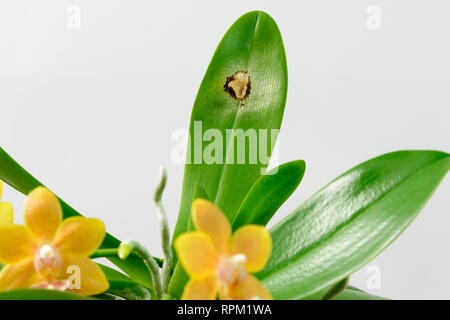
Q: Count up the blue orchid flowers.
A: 0